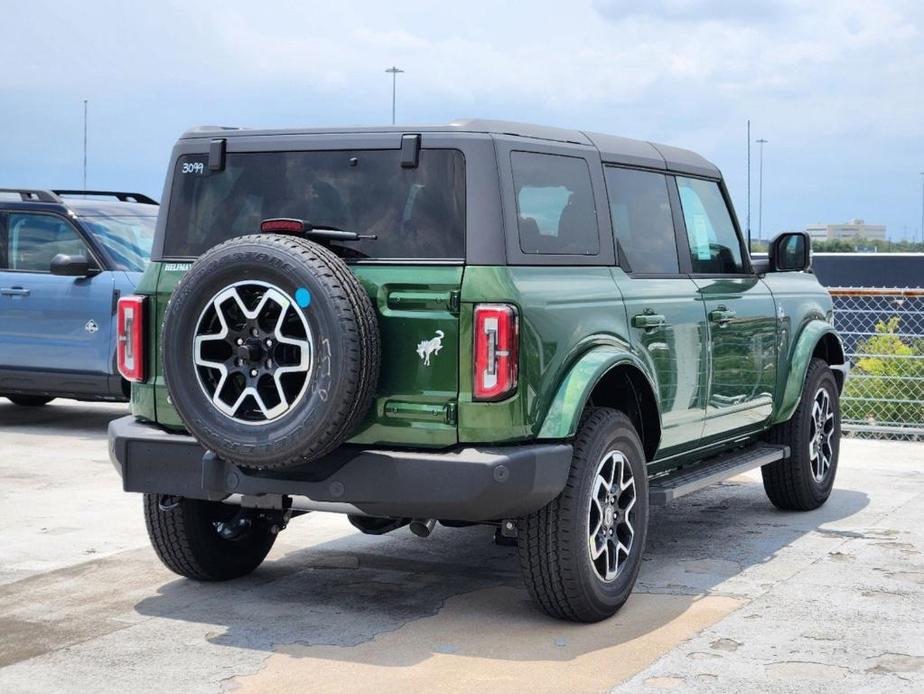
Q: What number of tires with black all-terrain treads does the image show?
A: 4